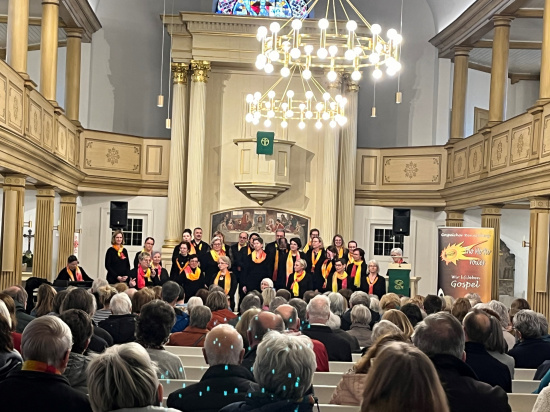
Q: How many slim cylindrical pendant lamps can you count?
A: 4